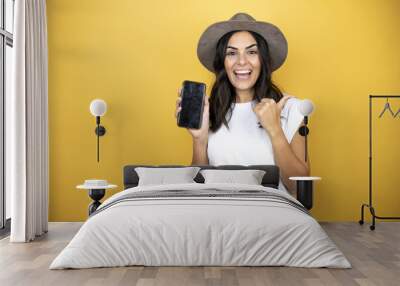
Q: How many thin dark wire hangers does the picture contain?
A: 2